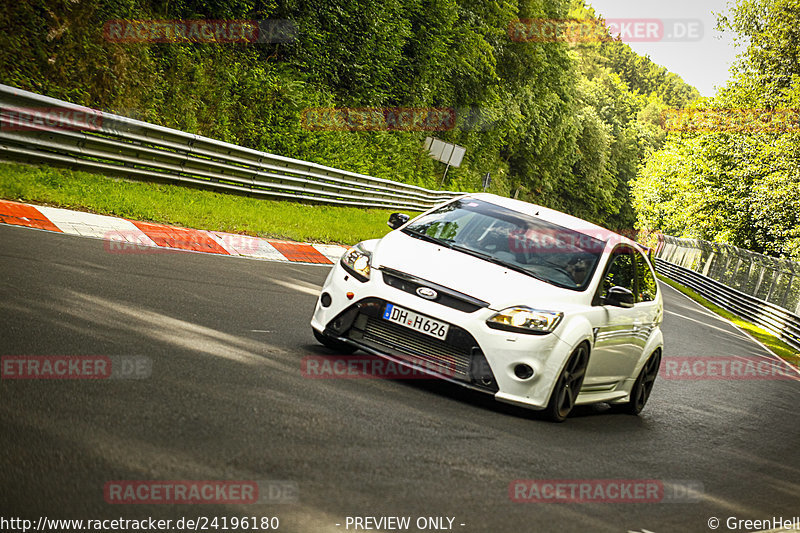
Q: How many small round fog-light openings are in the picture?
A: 2